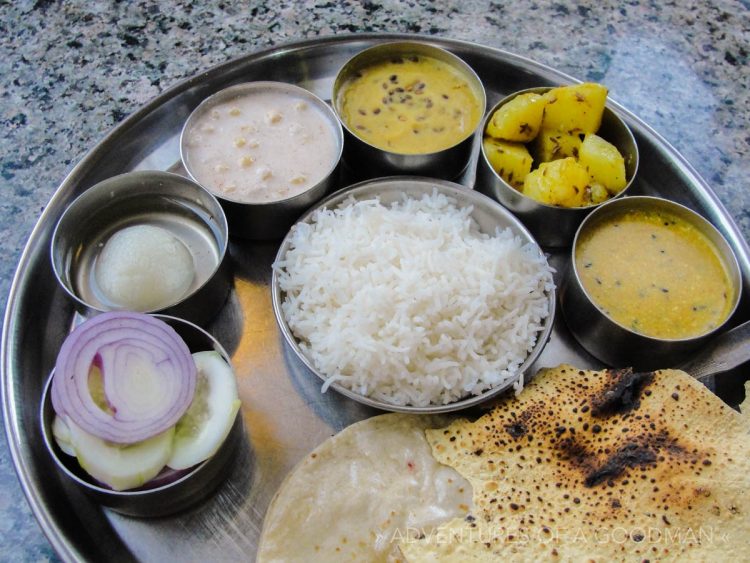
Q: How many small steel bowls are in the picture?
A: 6